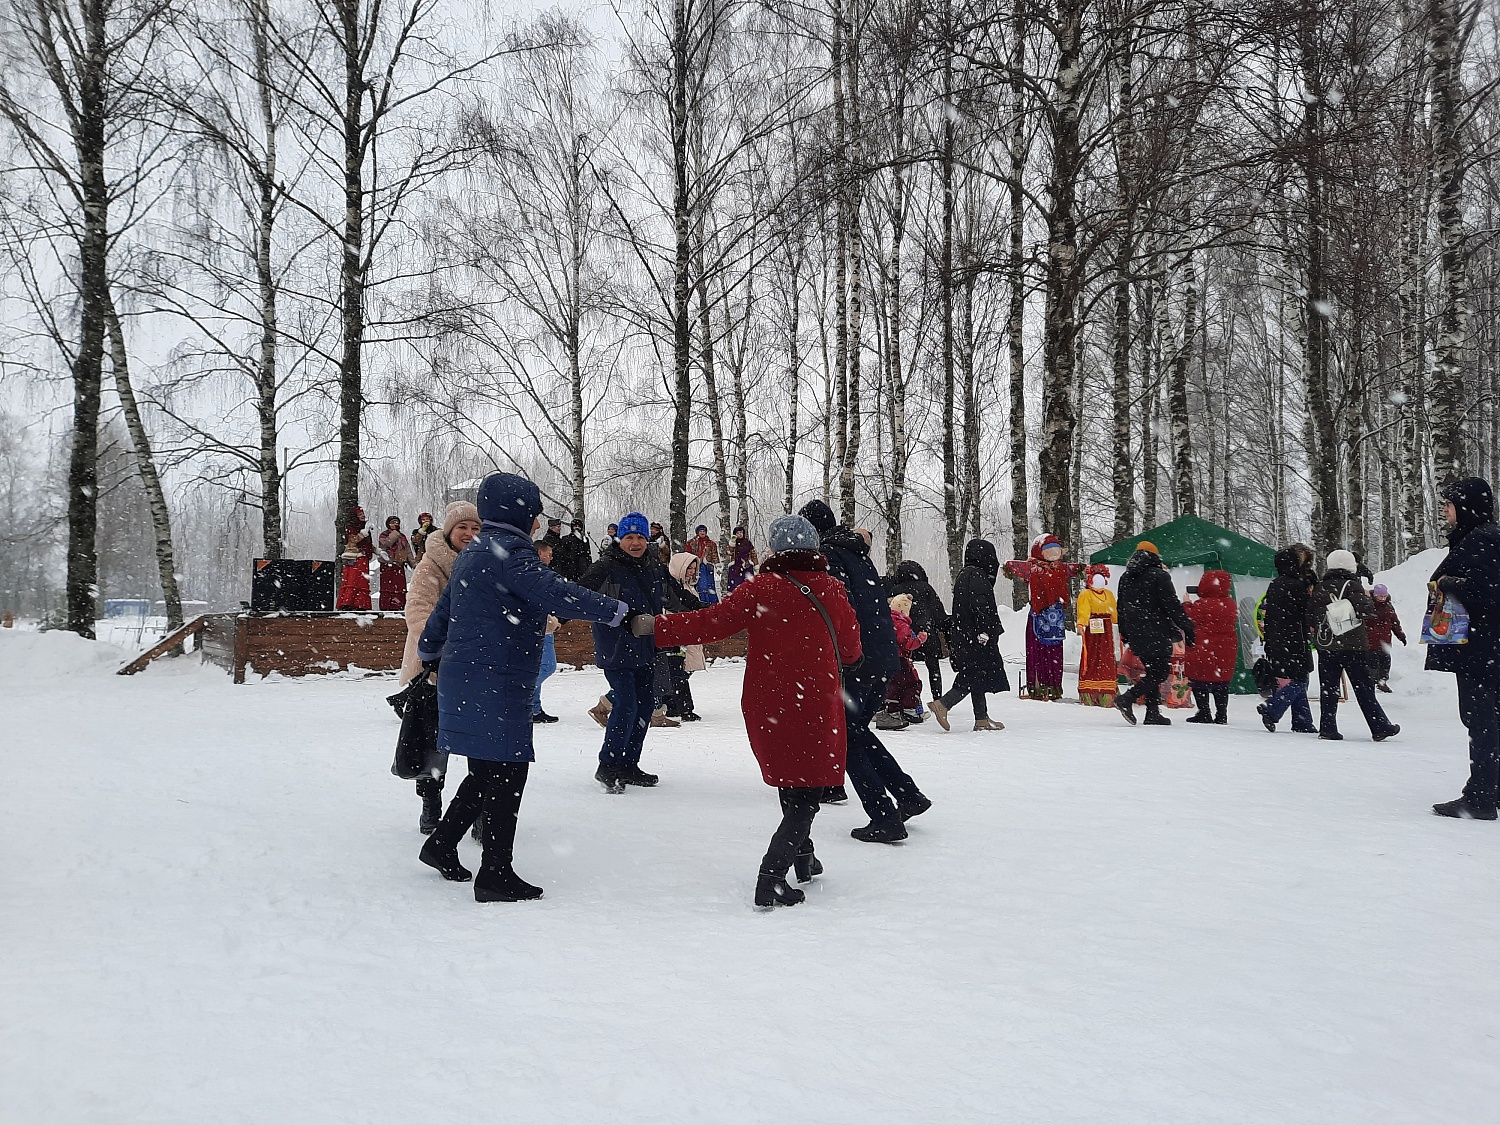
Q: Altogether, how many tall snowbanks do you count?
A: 1